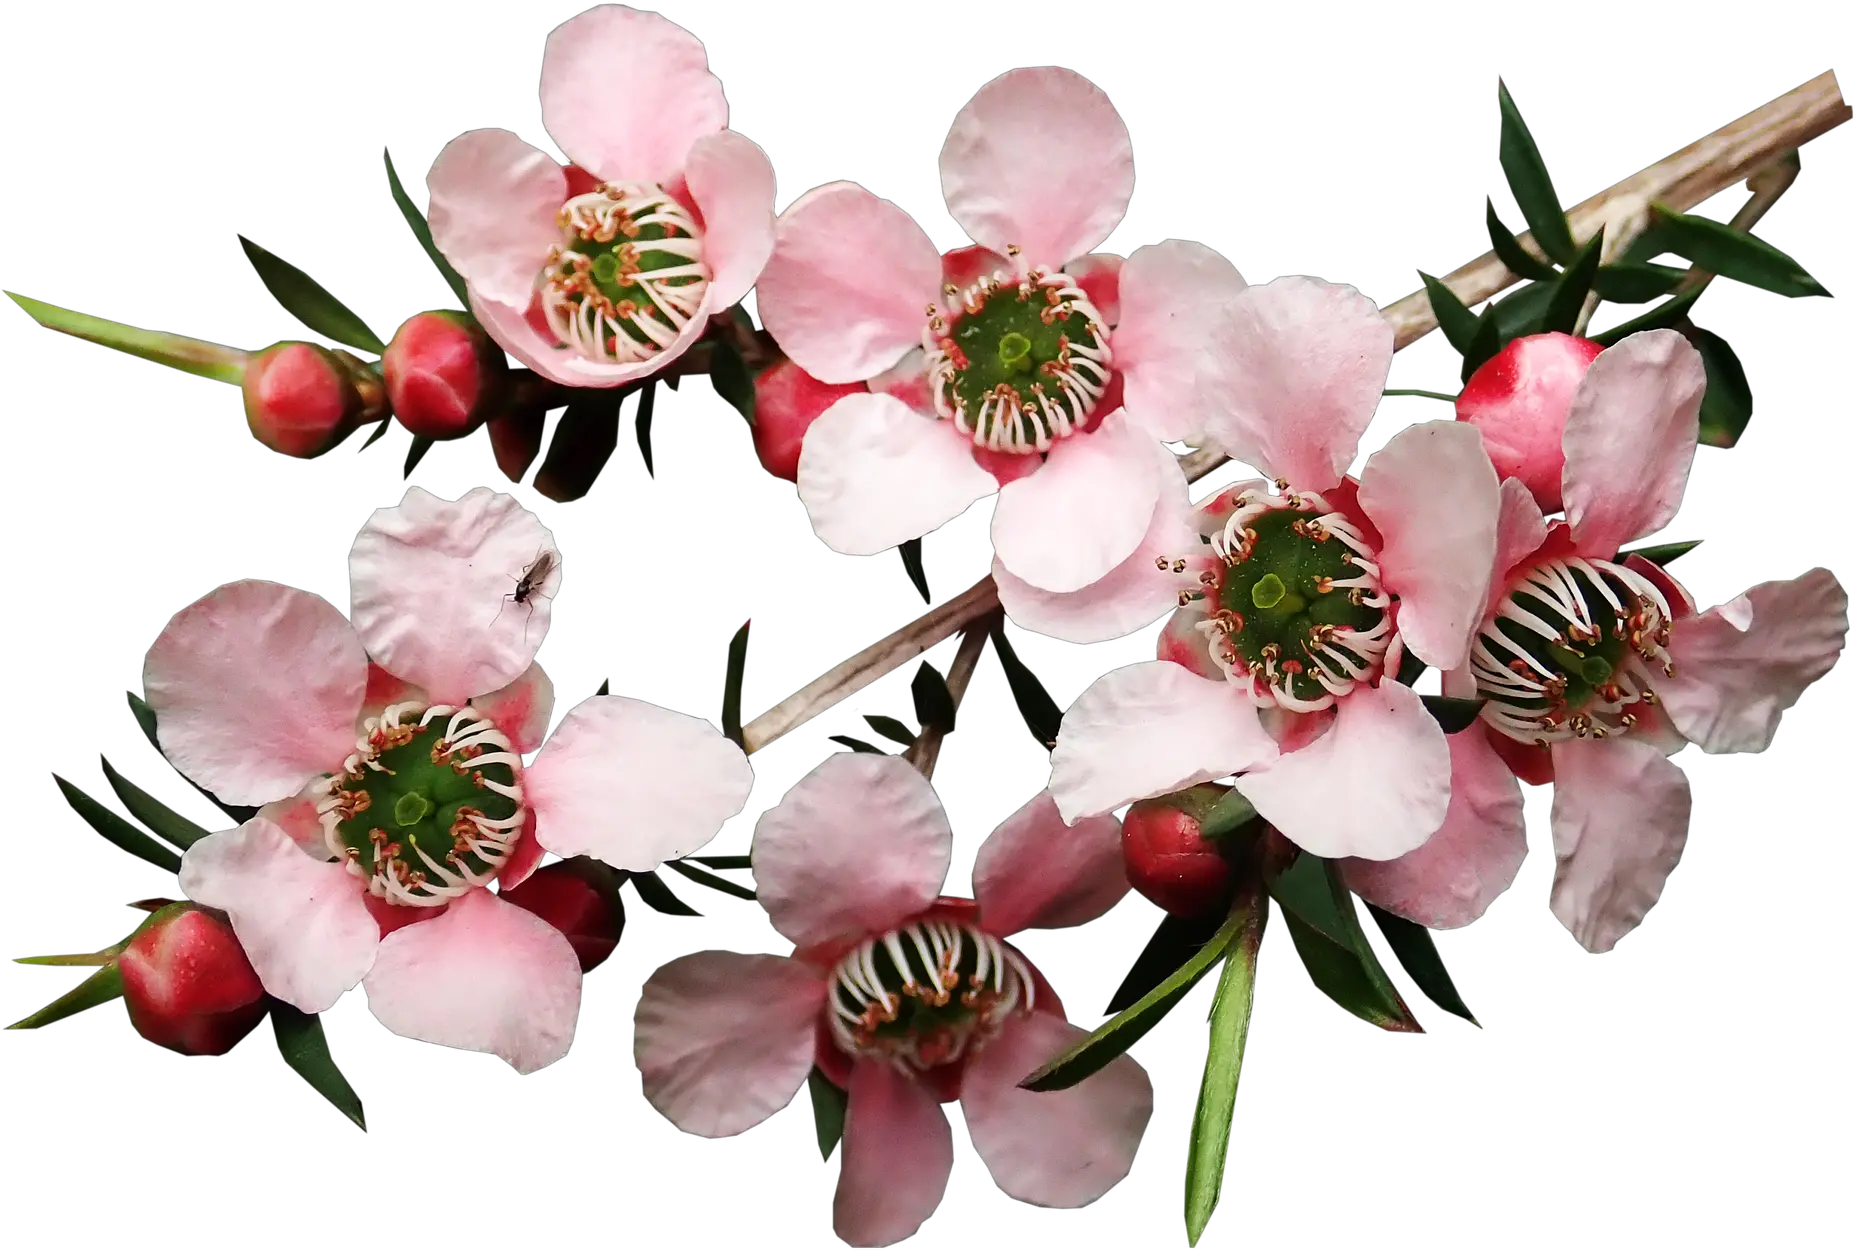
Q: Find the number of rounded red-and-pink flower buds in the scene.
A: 7